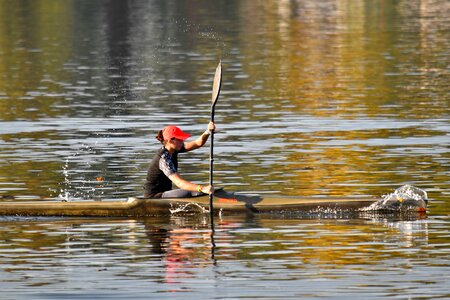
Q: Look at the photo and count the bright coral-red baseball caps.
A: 1